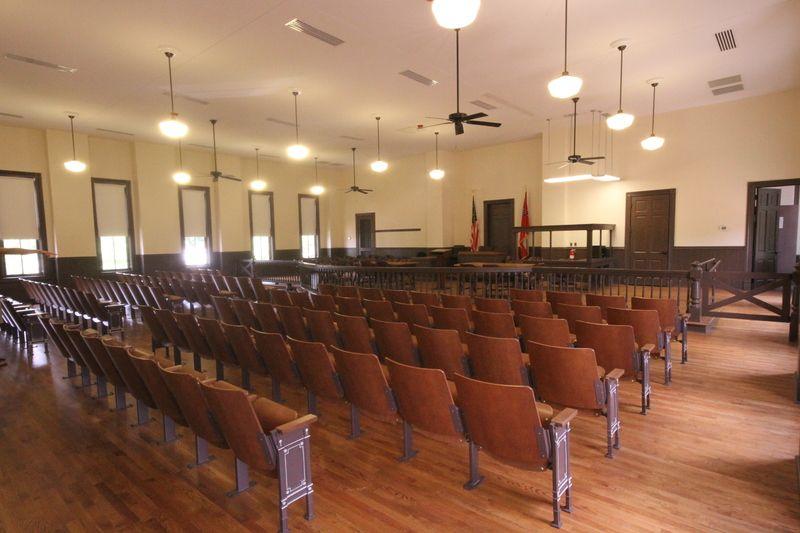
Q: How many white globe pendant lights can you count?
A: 12